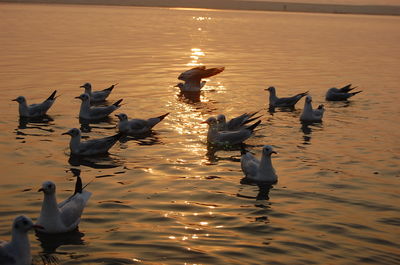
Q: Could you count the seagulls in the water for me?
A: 14